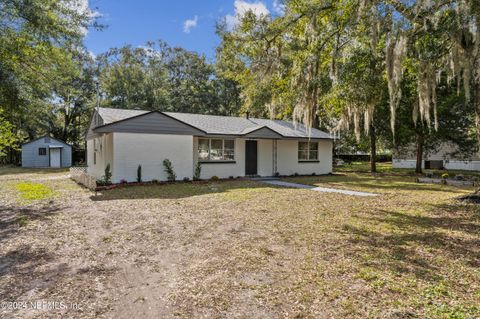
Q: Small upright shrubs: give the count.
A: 4